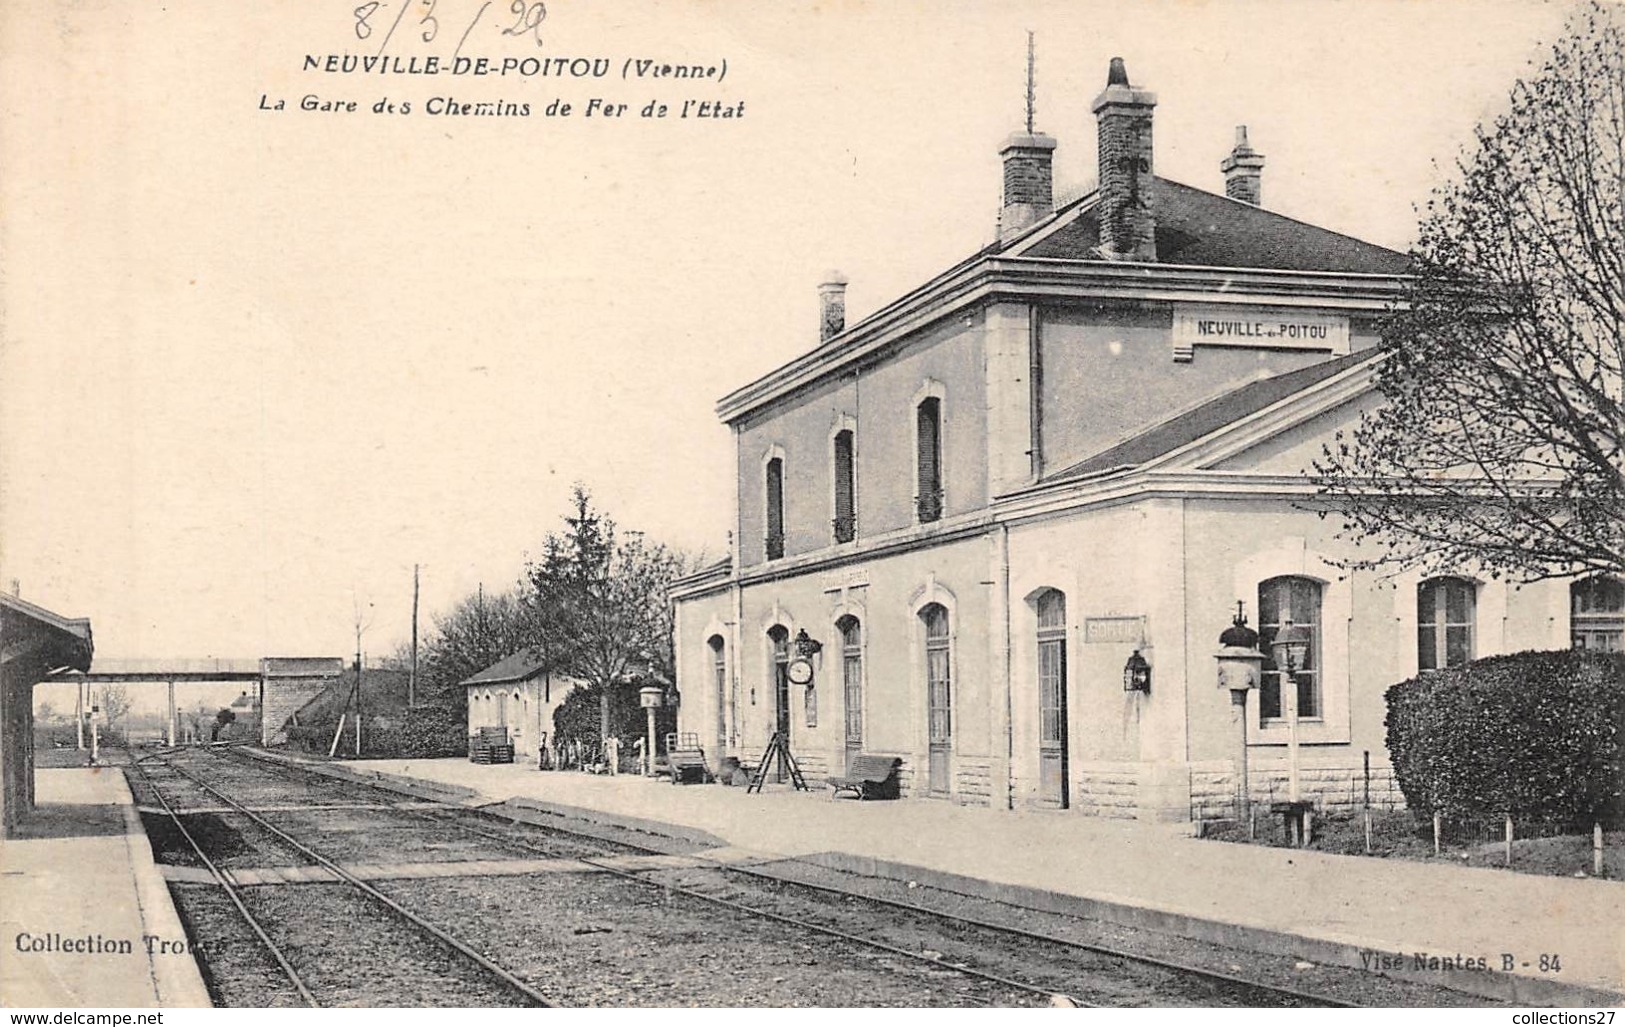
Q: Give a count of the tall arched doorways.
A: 5